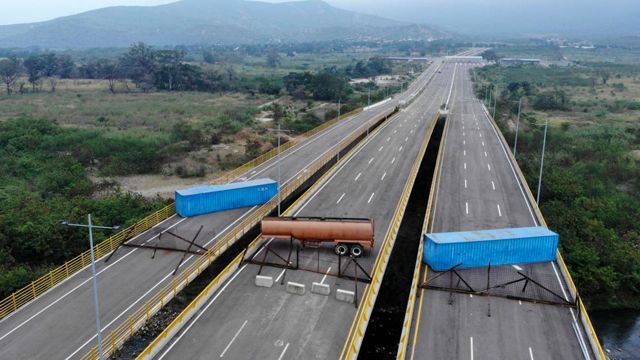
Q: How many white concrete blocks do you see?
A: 4